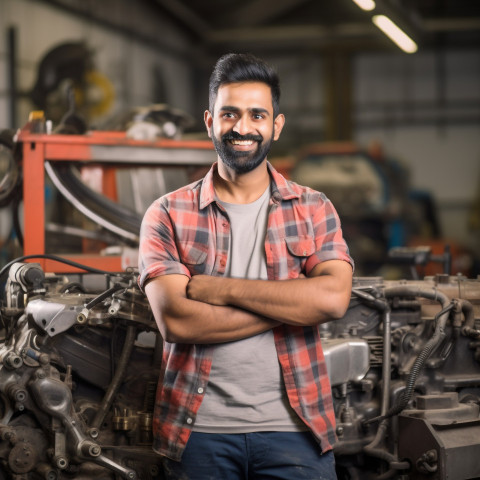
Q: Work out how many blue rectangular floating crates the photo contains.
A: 0